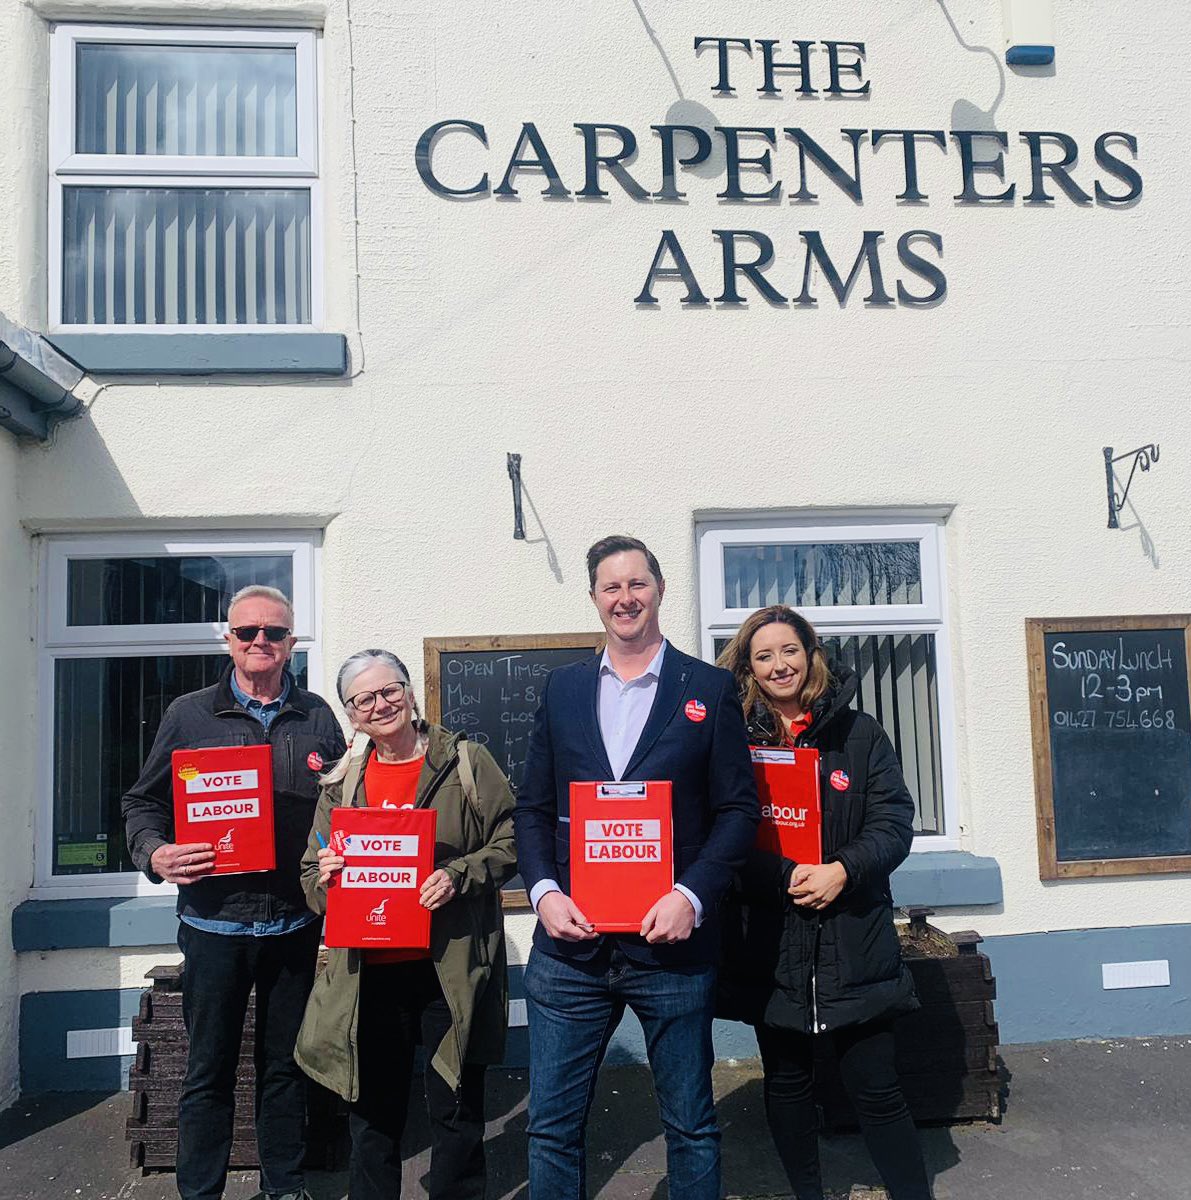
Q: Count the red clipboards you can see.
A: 4